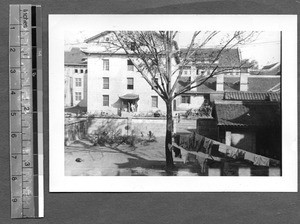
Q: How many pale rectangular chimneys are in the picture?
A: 3